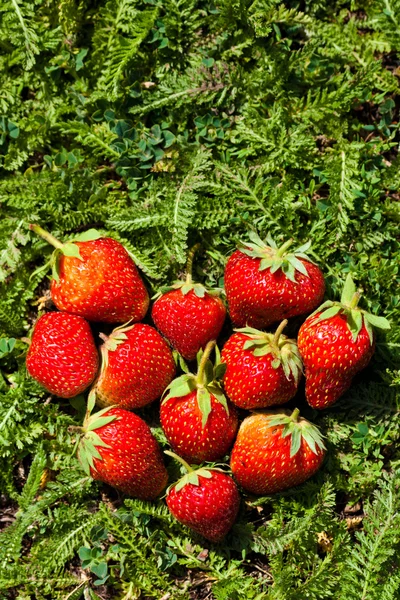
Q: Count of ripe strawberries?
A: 11